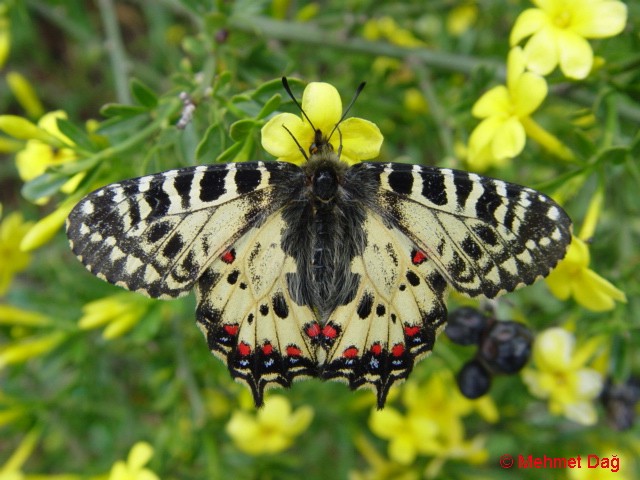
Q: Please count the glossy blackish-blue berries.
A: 3